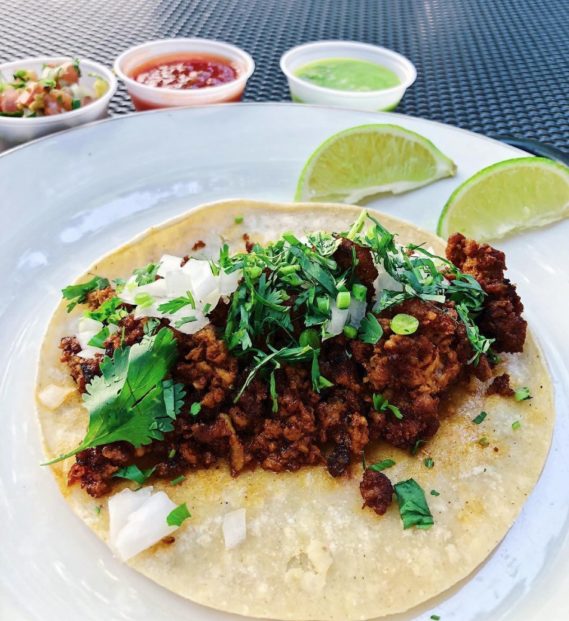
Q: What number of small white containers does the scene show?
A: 3